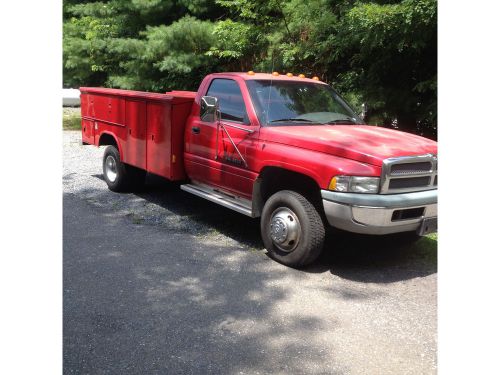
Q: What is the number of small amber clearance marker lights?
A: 5